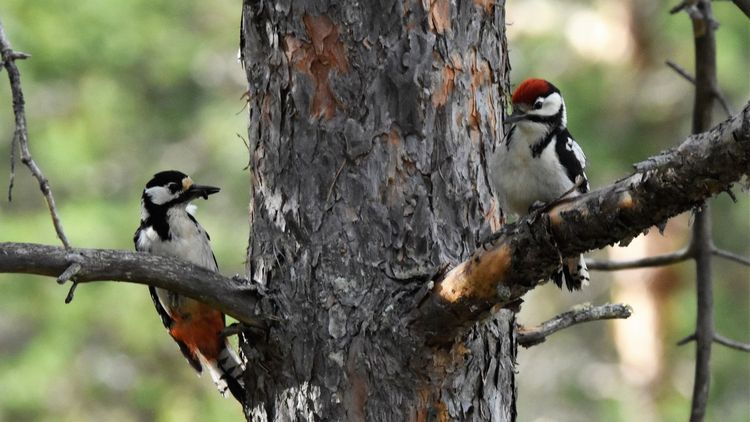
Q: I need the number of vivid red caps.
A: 1